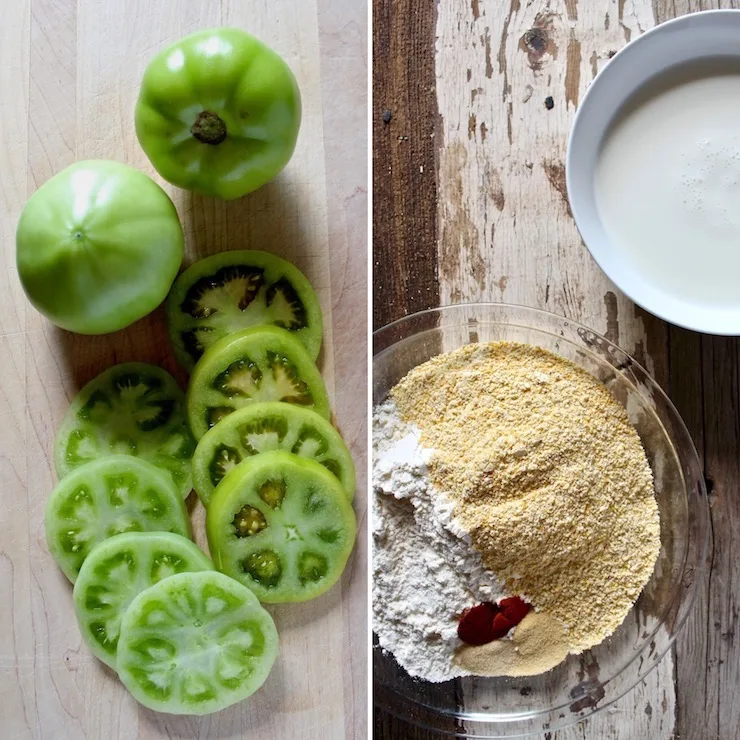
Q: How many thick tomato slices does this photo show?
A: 8